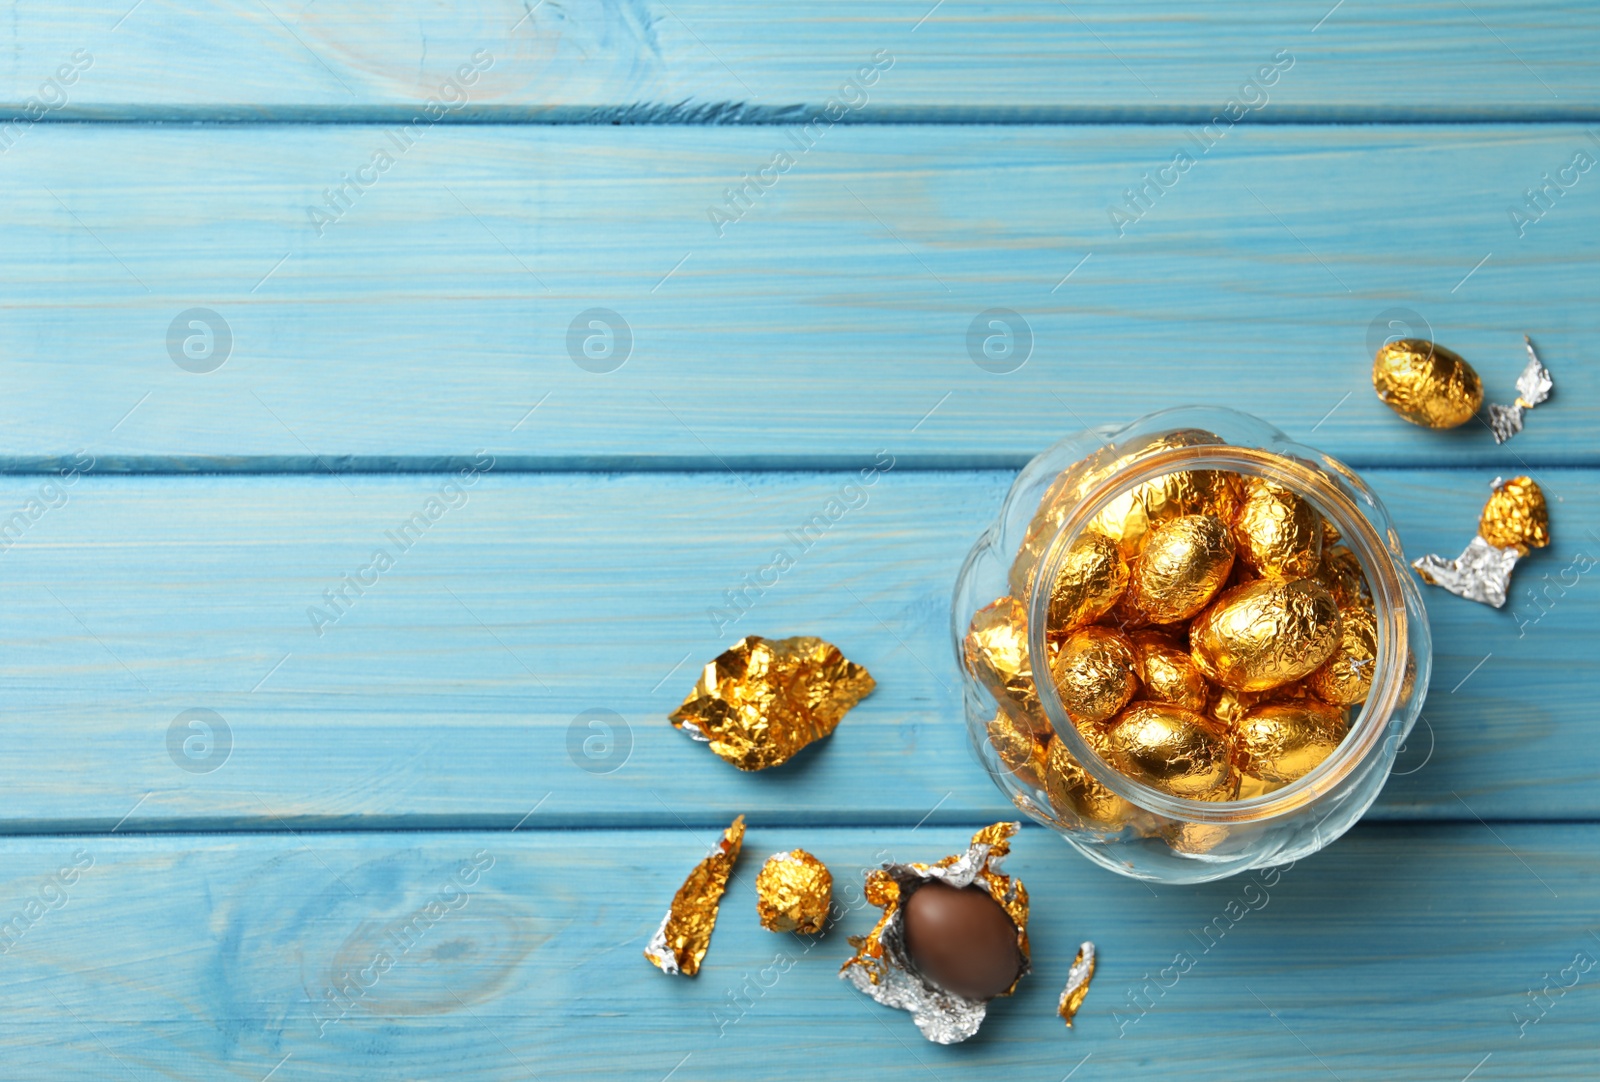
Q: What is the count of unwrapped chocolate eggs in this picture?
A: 1